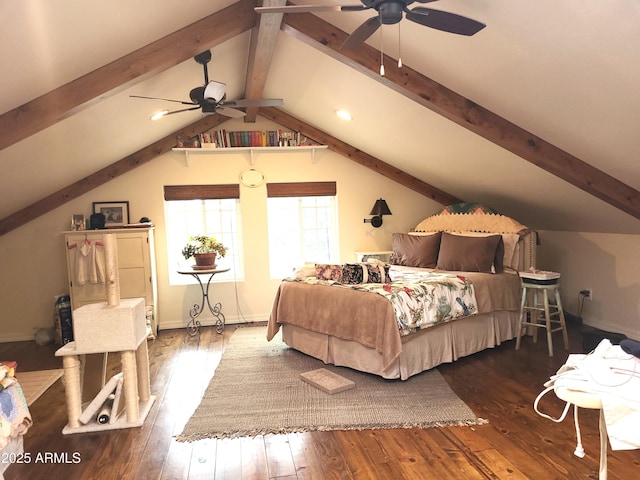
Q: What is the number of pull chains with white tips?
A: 2